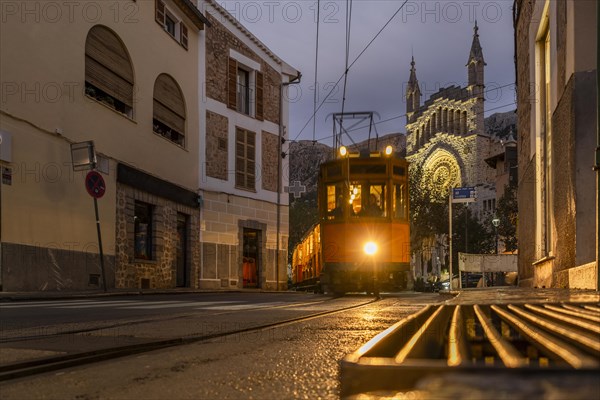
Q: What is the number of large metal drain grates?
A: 1